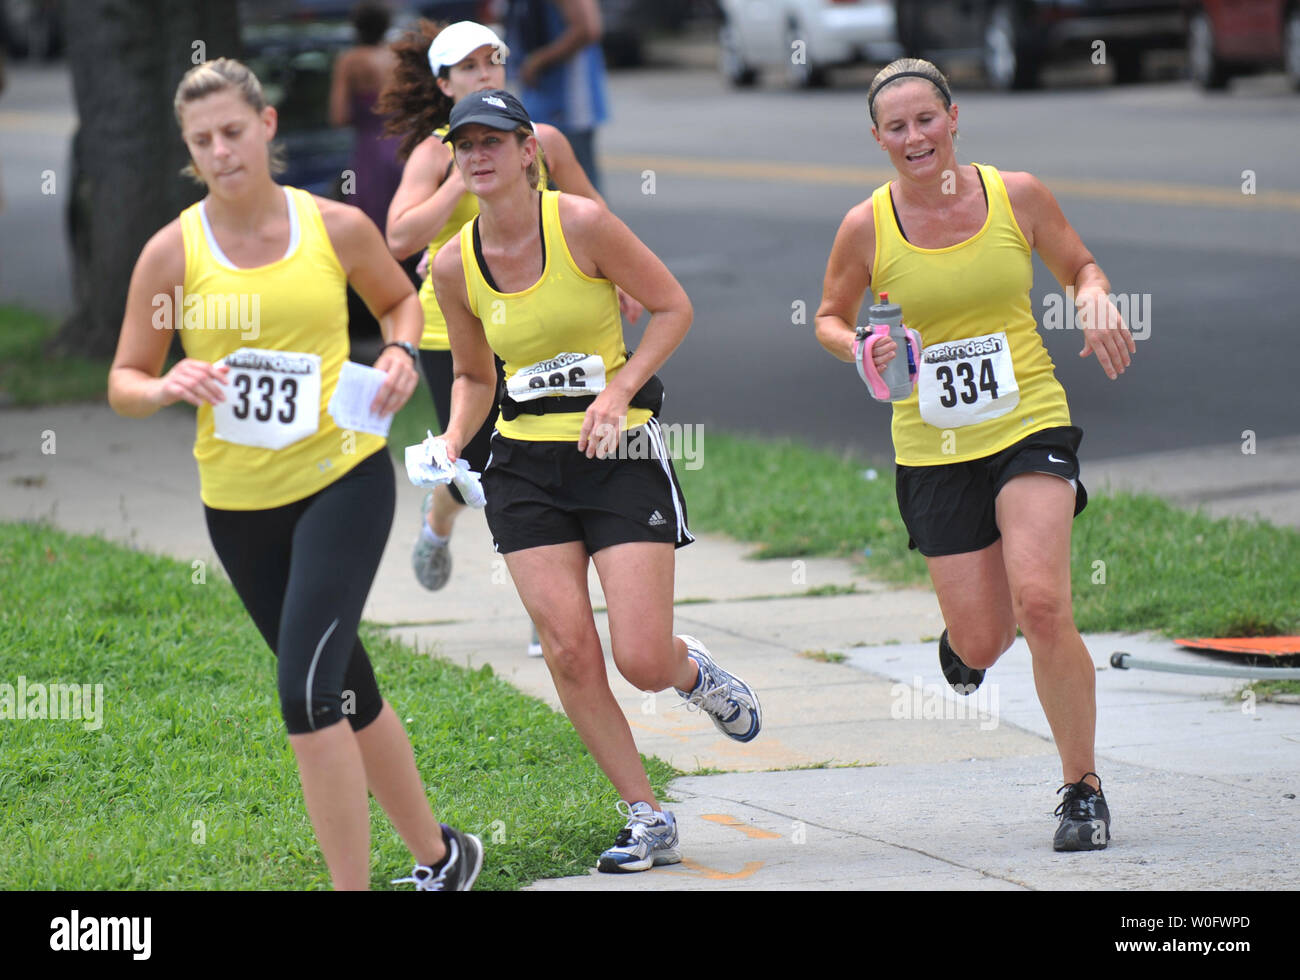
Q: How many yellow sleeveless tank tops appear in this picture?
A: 4